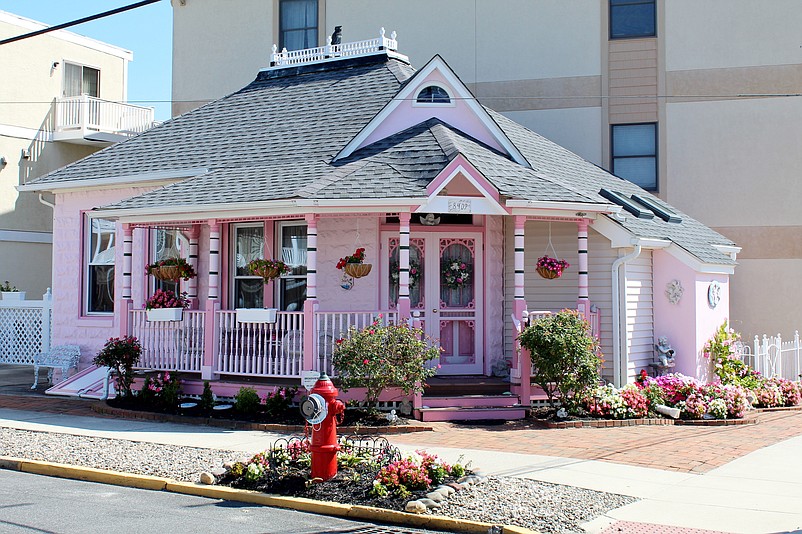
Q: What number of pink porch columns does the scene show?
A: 7